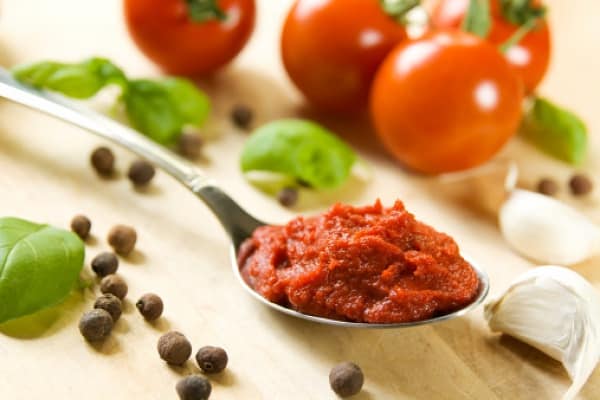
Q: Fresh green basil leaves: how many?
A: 5